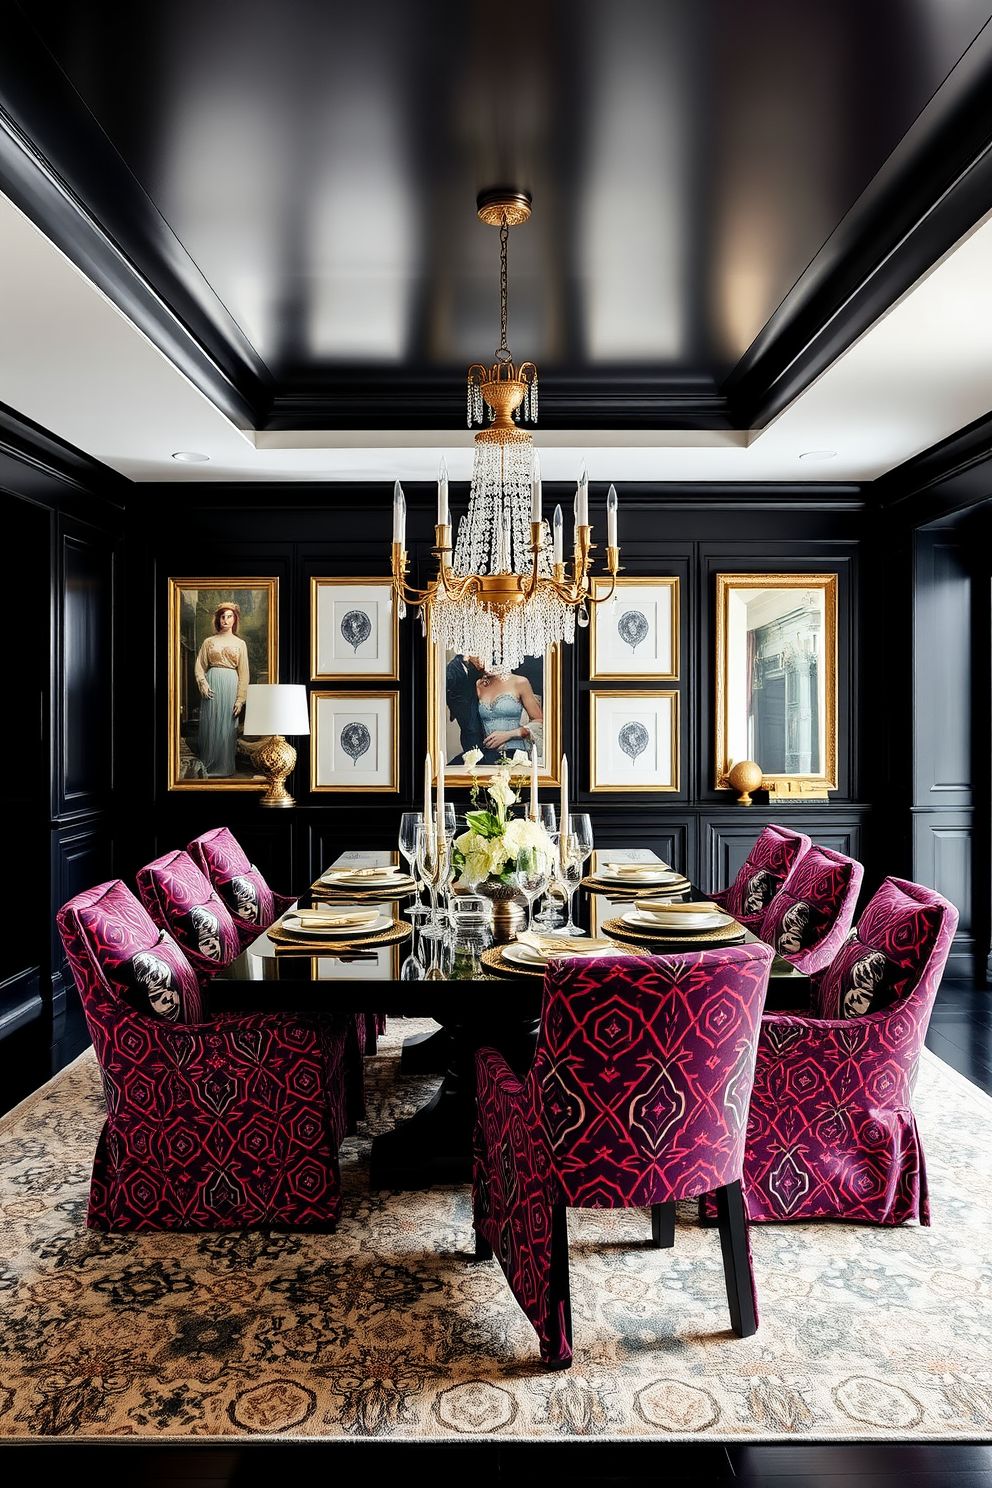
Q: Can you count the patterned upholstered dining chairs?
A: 7